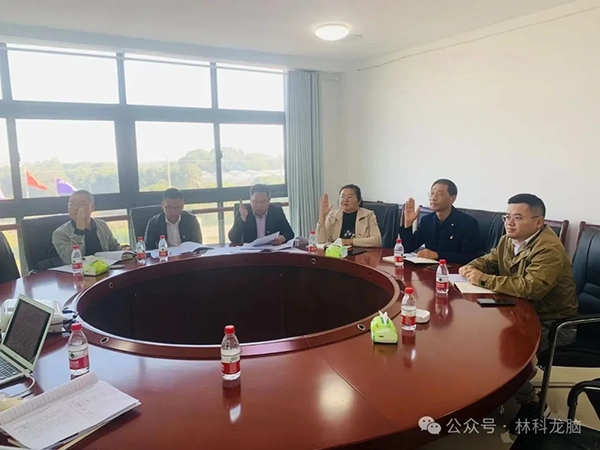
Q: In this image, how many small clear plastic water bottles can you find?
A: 9